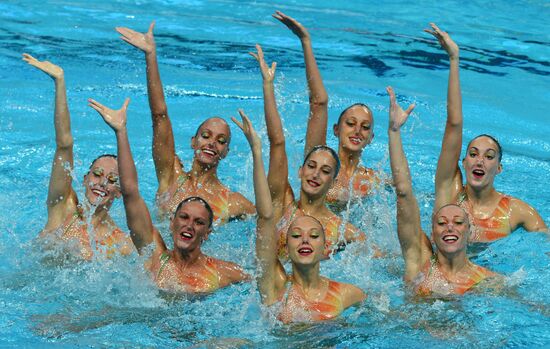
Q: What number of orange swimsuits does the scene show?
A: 8